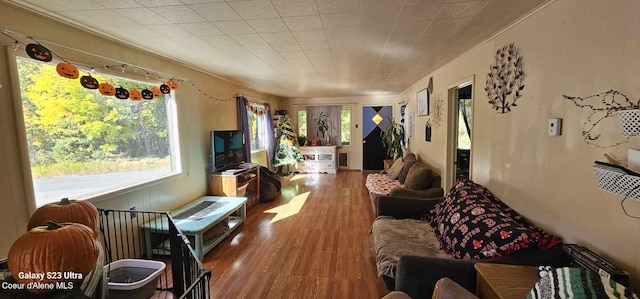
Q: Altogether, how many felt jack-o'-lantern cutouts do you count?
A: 10